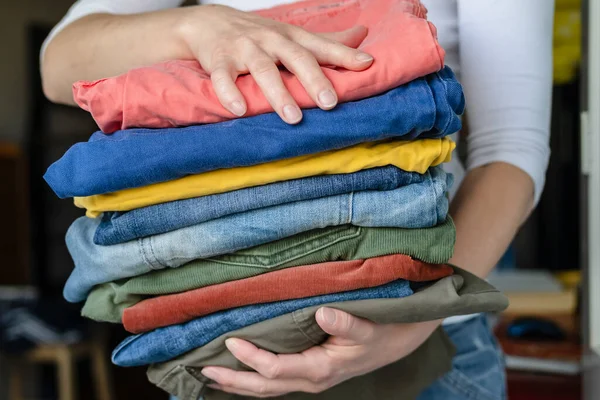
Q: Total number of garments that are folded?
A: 9